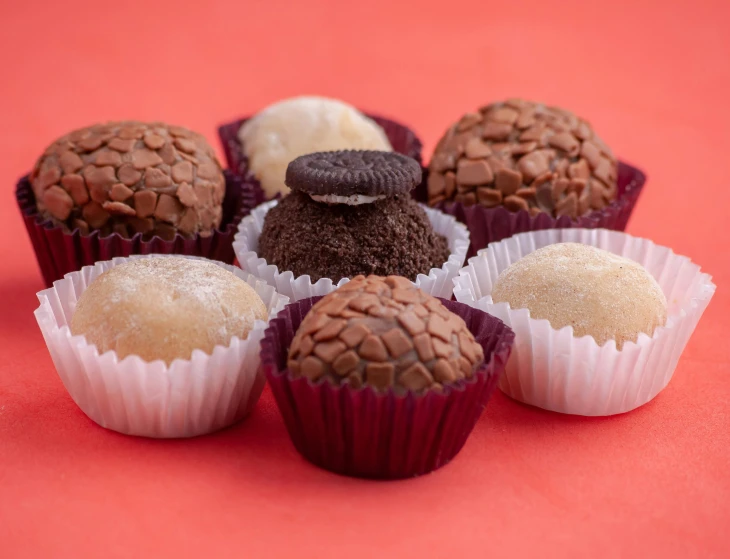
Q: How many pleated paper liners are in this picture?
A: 7